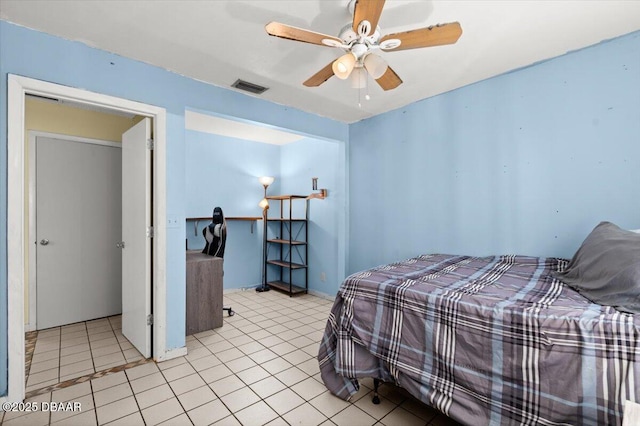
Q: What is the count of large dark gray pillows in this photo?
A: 1